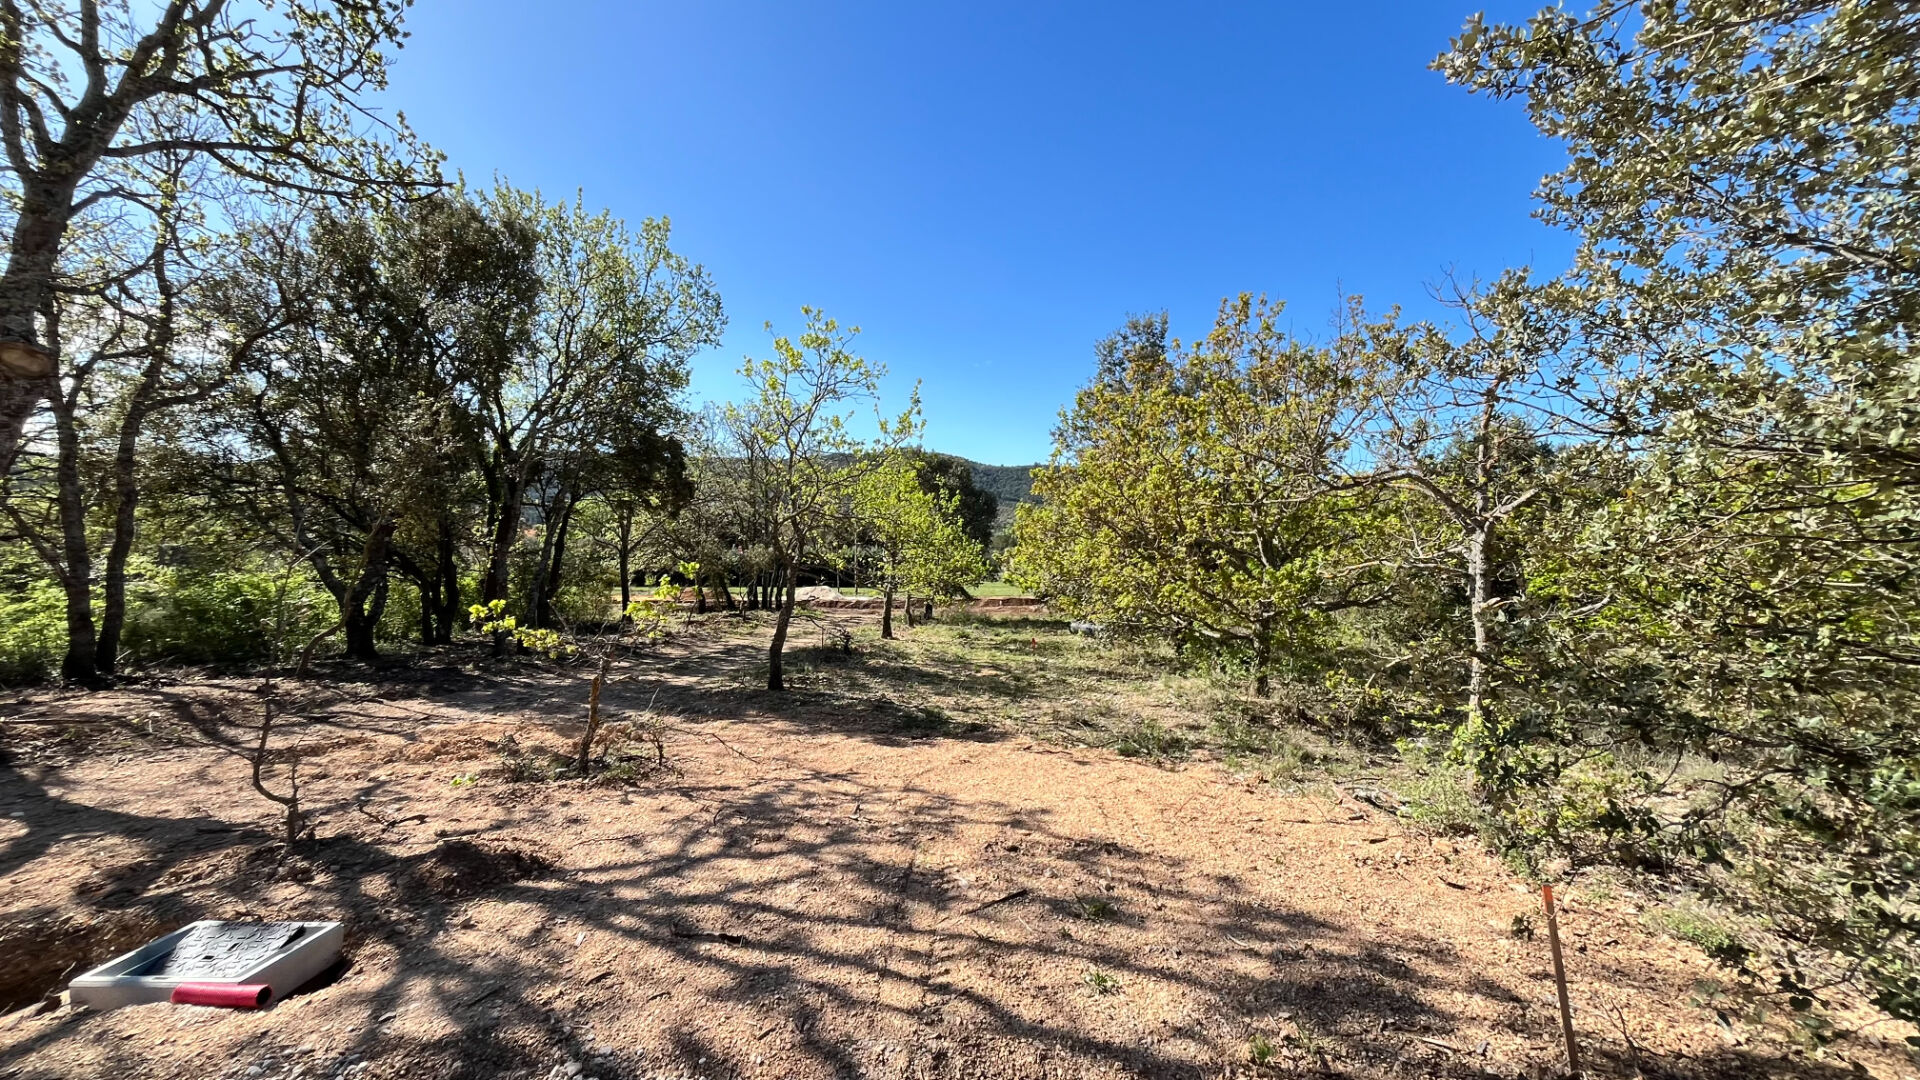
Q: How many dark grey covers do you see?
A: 1